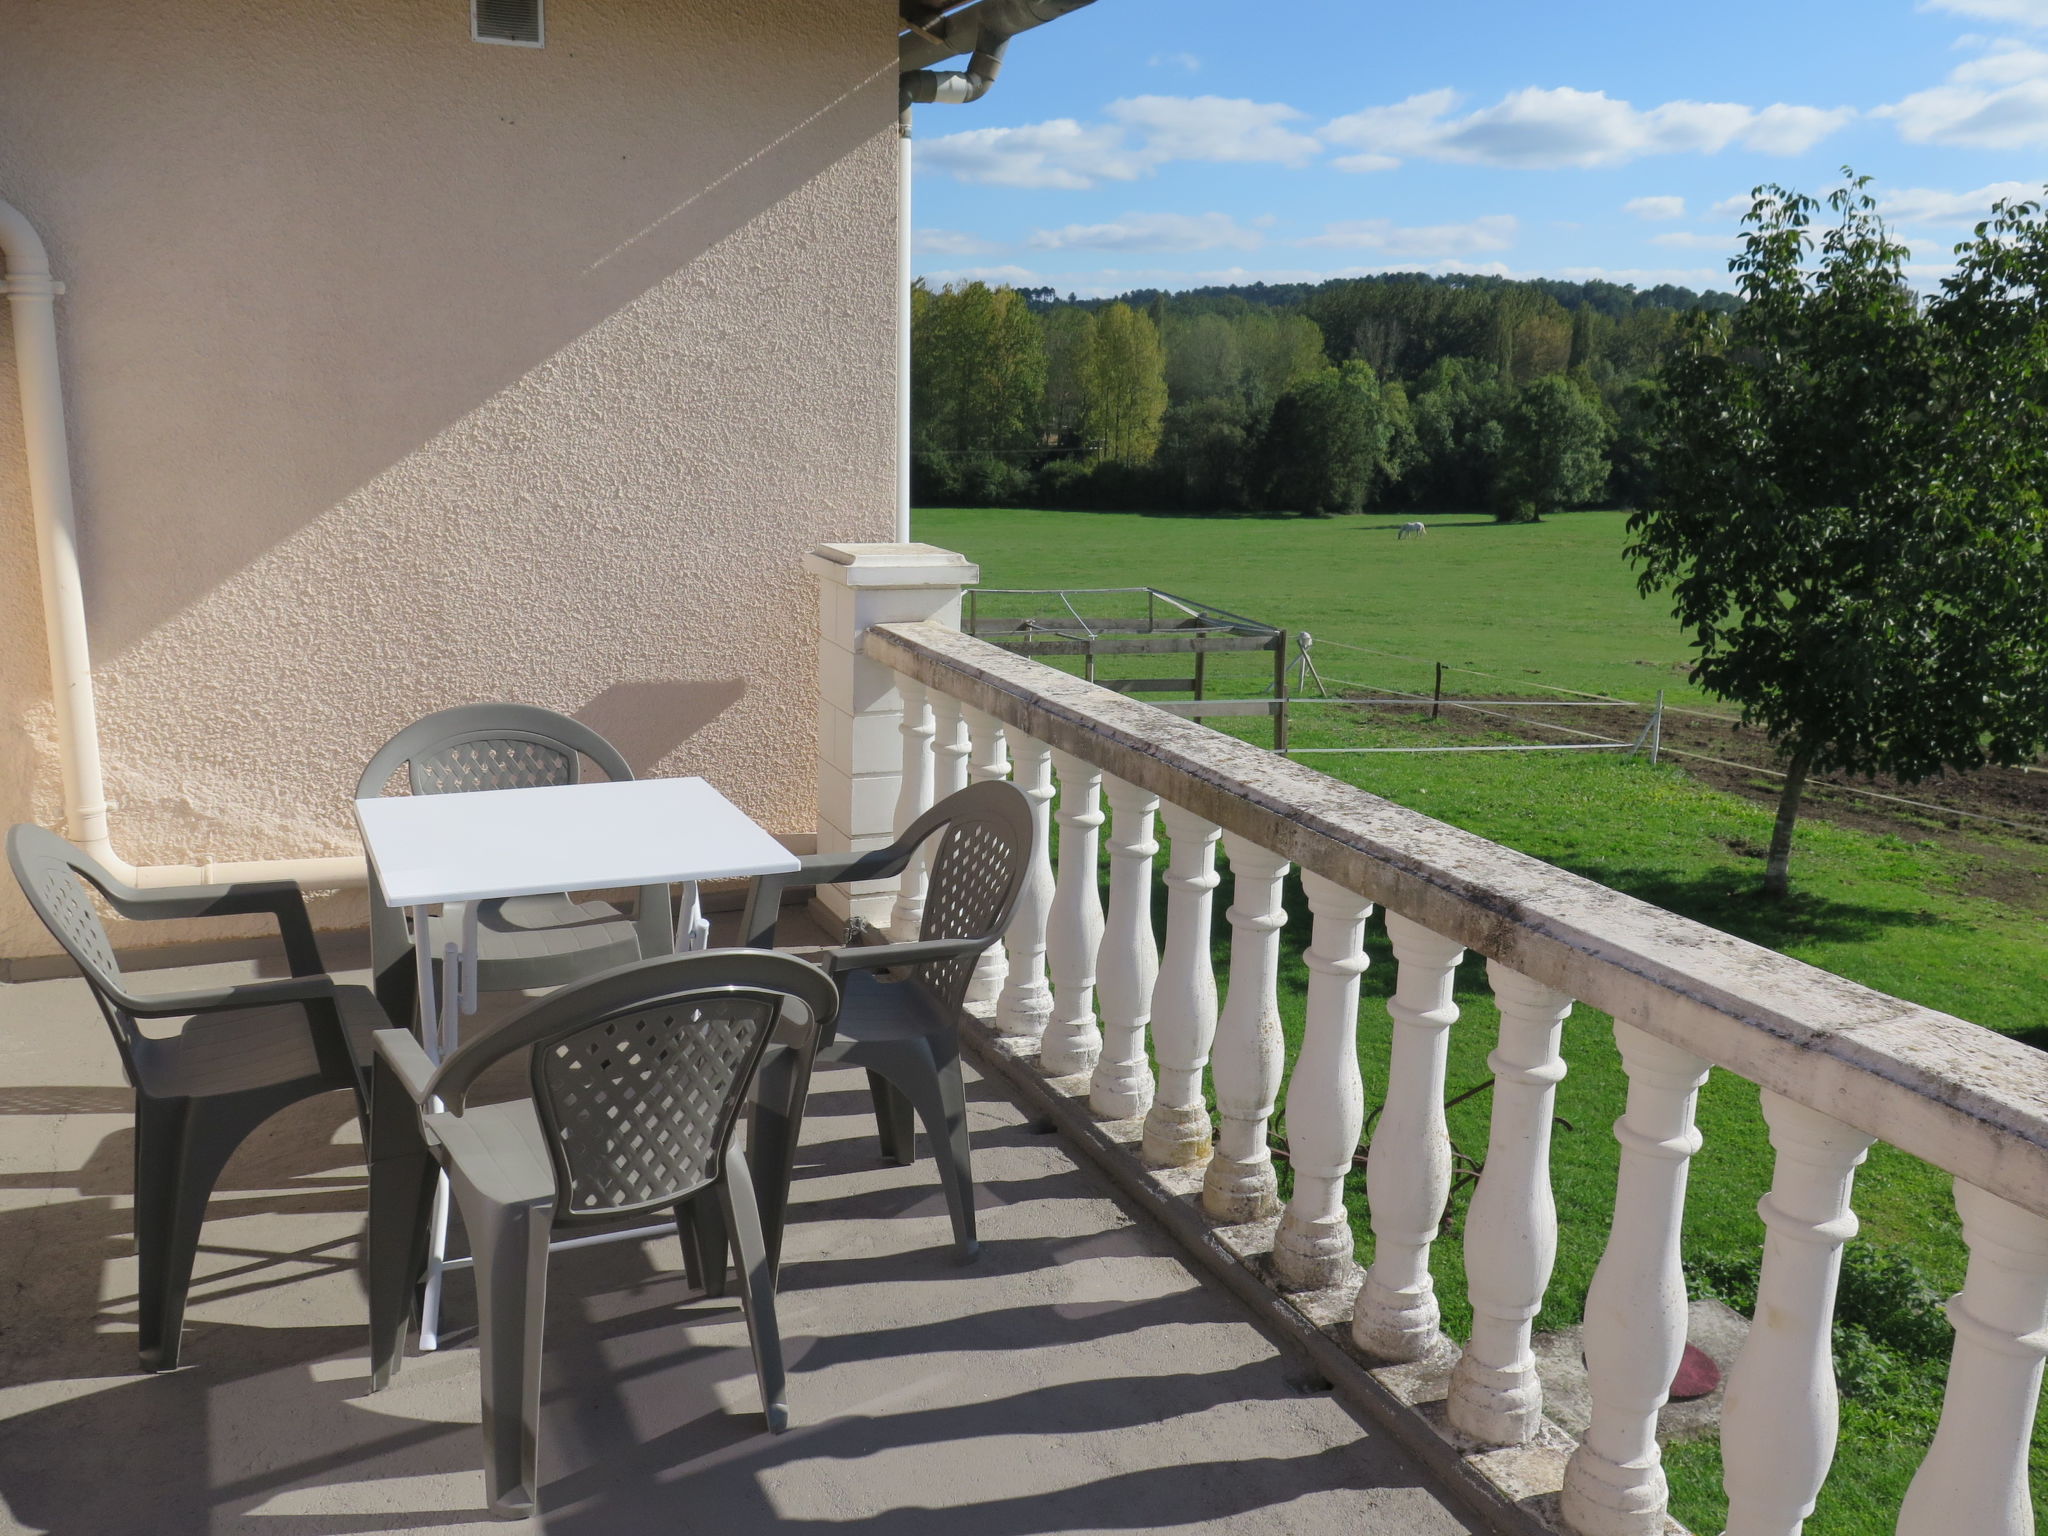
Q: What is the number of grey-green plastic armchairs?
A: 4